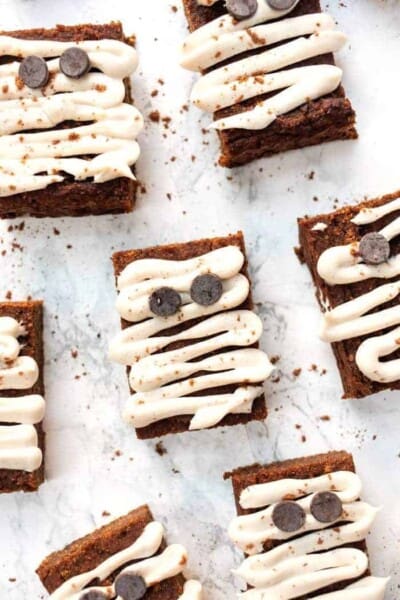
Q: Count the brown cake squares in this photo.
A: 7